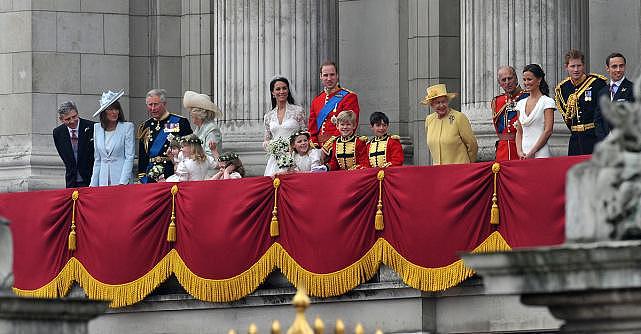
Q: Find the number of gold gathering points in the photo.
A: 5